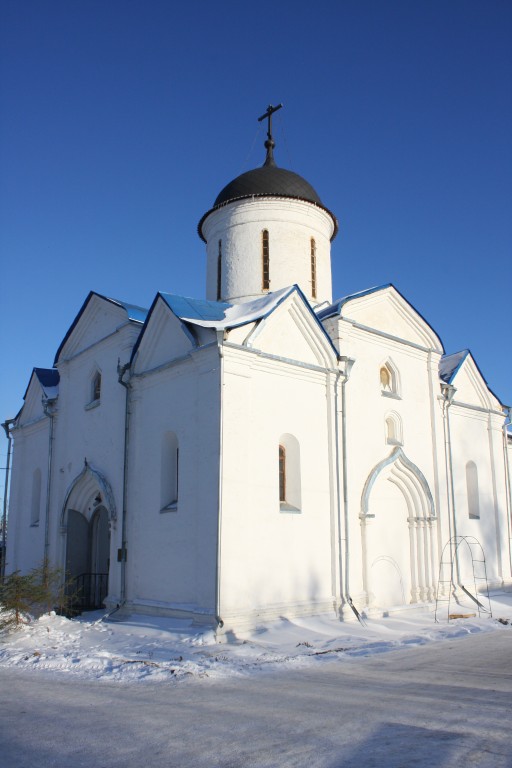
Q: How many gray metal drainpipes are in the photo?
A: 7